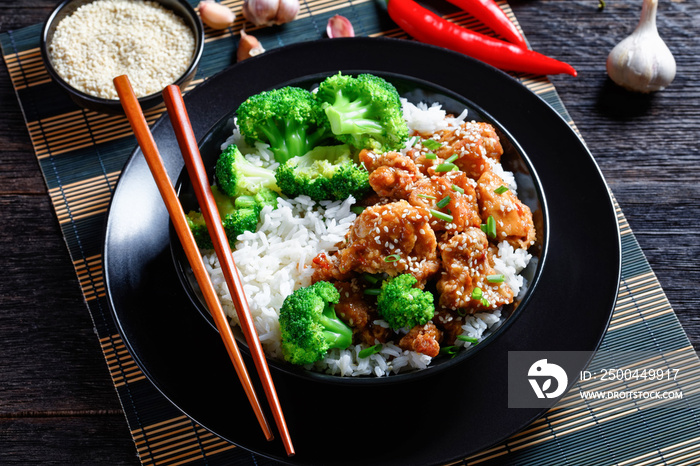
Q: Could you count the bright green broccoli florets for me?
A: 7